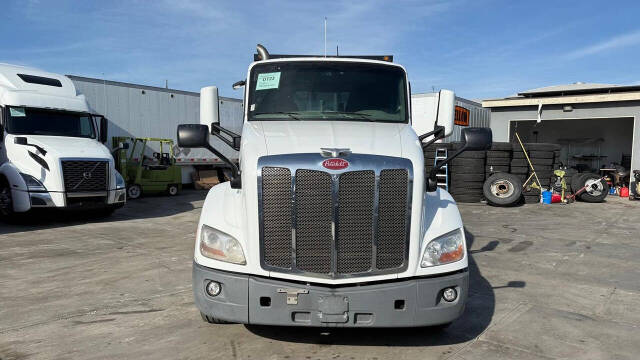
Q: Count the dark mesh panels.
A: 4